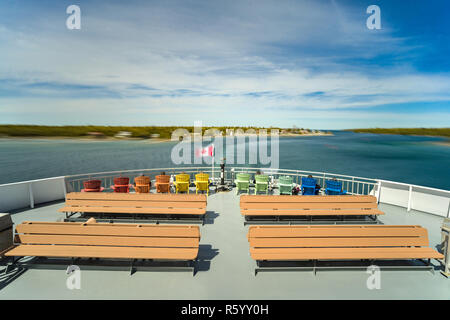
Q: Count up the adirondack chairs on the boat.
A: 11